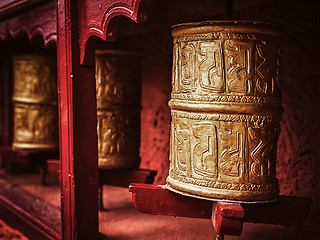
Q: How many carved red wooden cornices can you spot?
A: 2